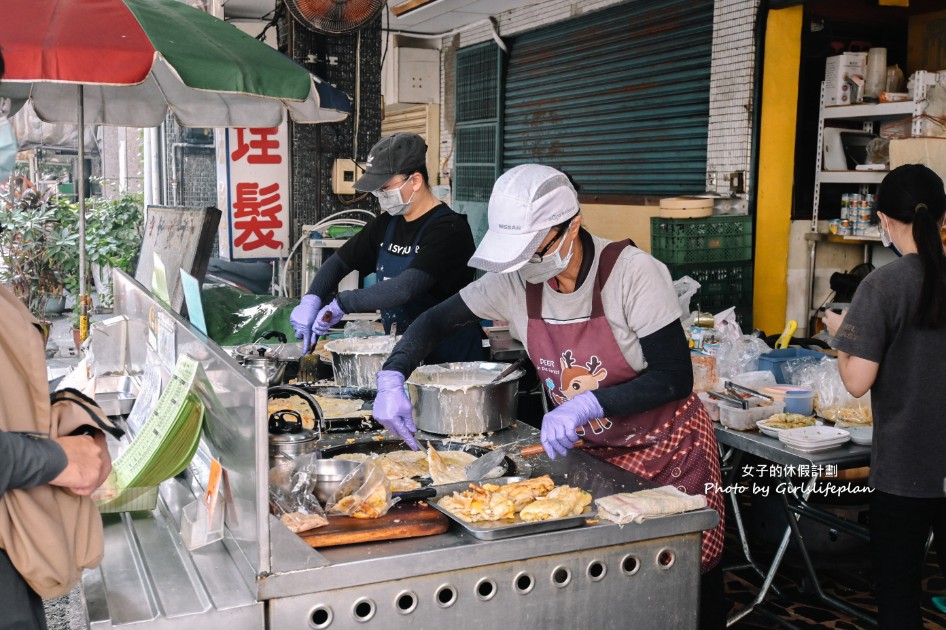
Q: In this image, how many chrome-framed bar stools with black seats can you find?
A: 0